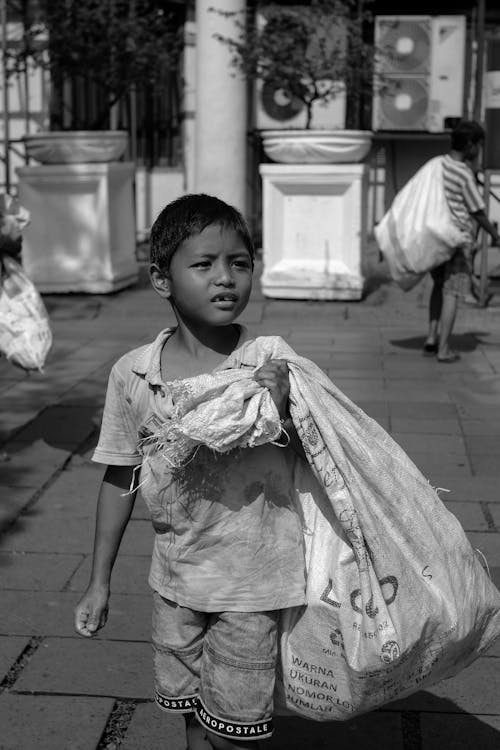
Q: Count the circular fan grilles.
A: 3